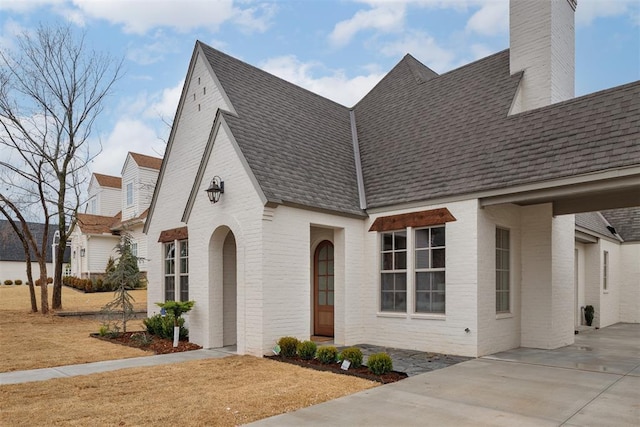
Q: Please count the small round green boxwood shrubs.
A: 5